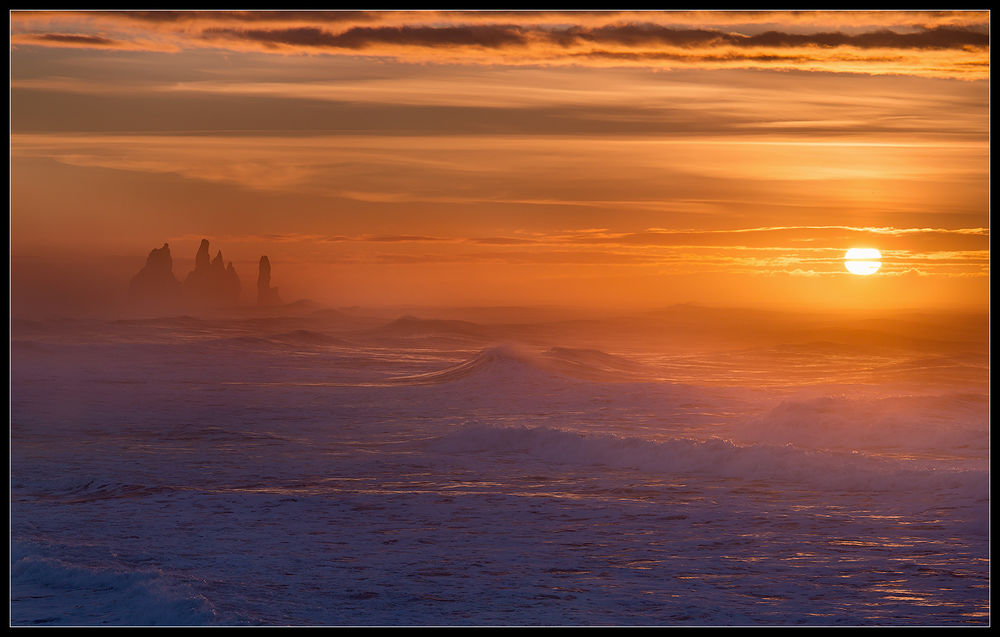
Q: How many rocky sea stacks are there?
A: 3